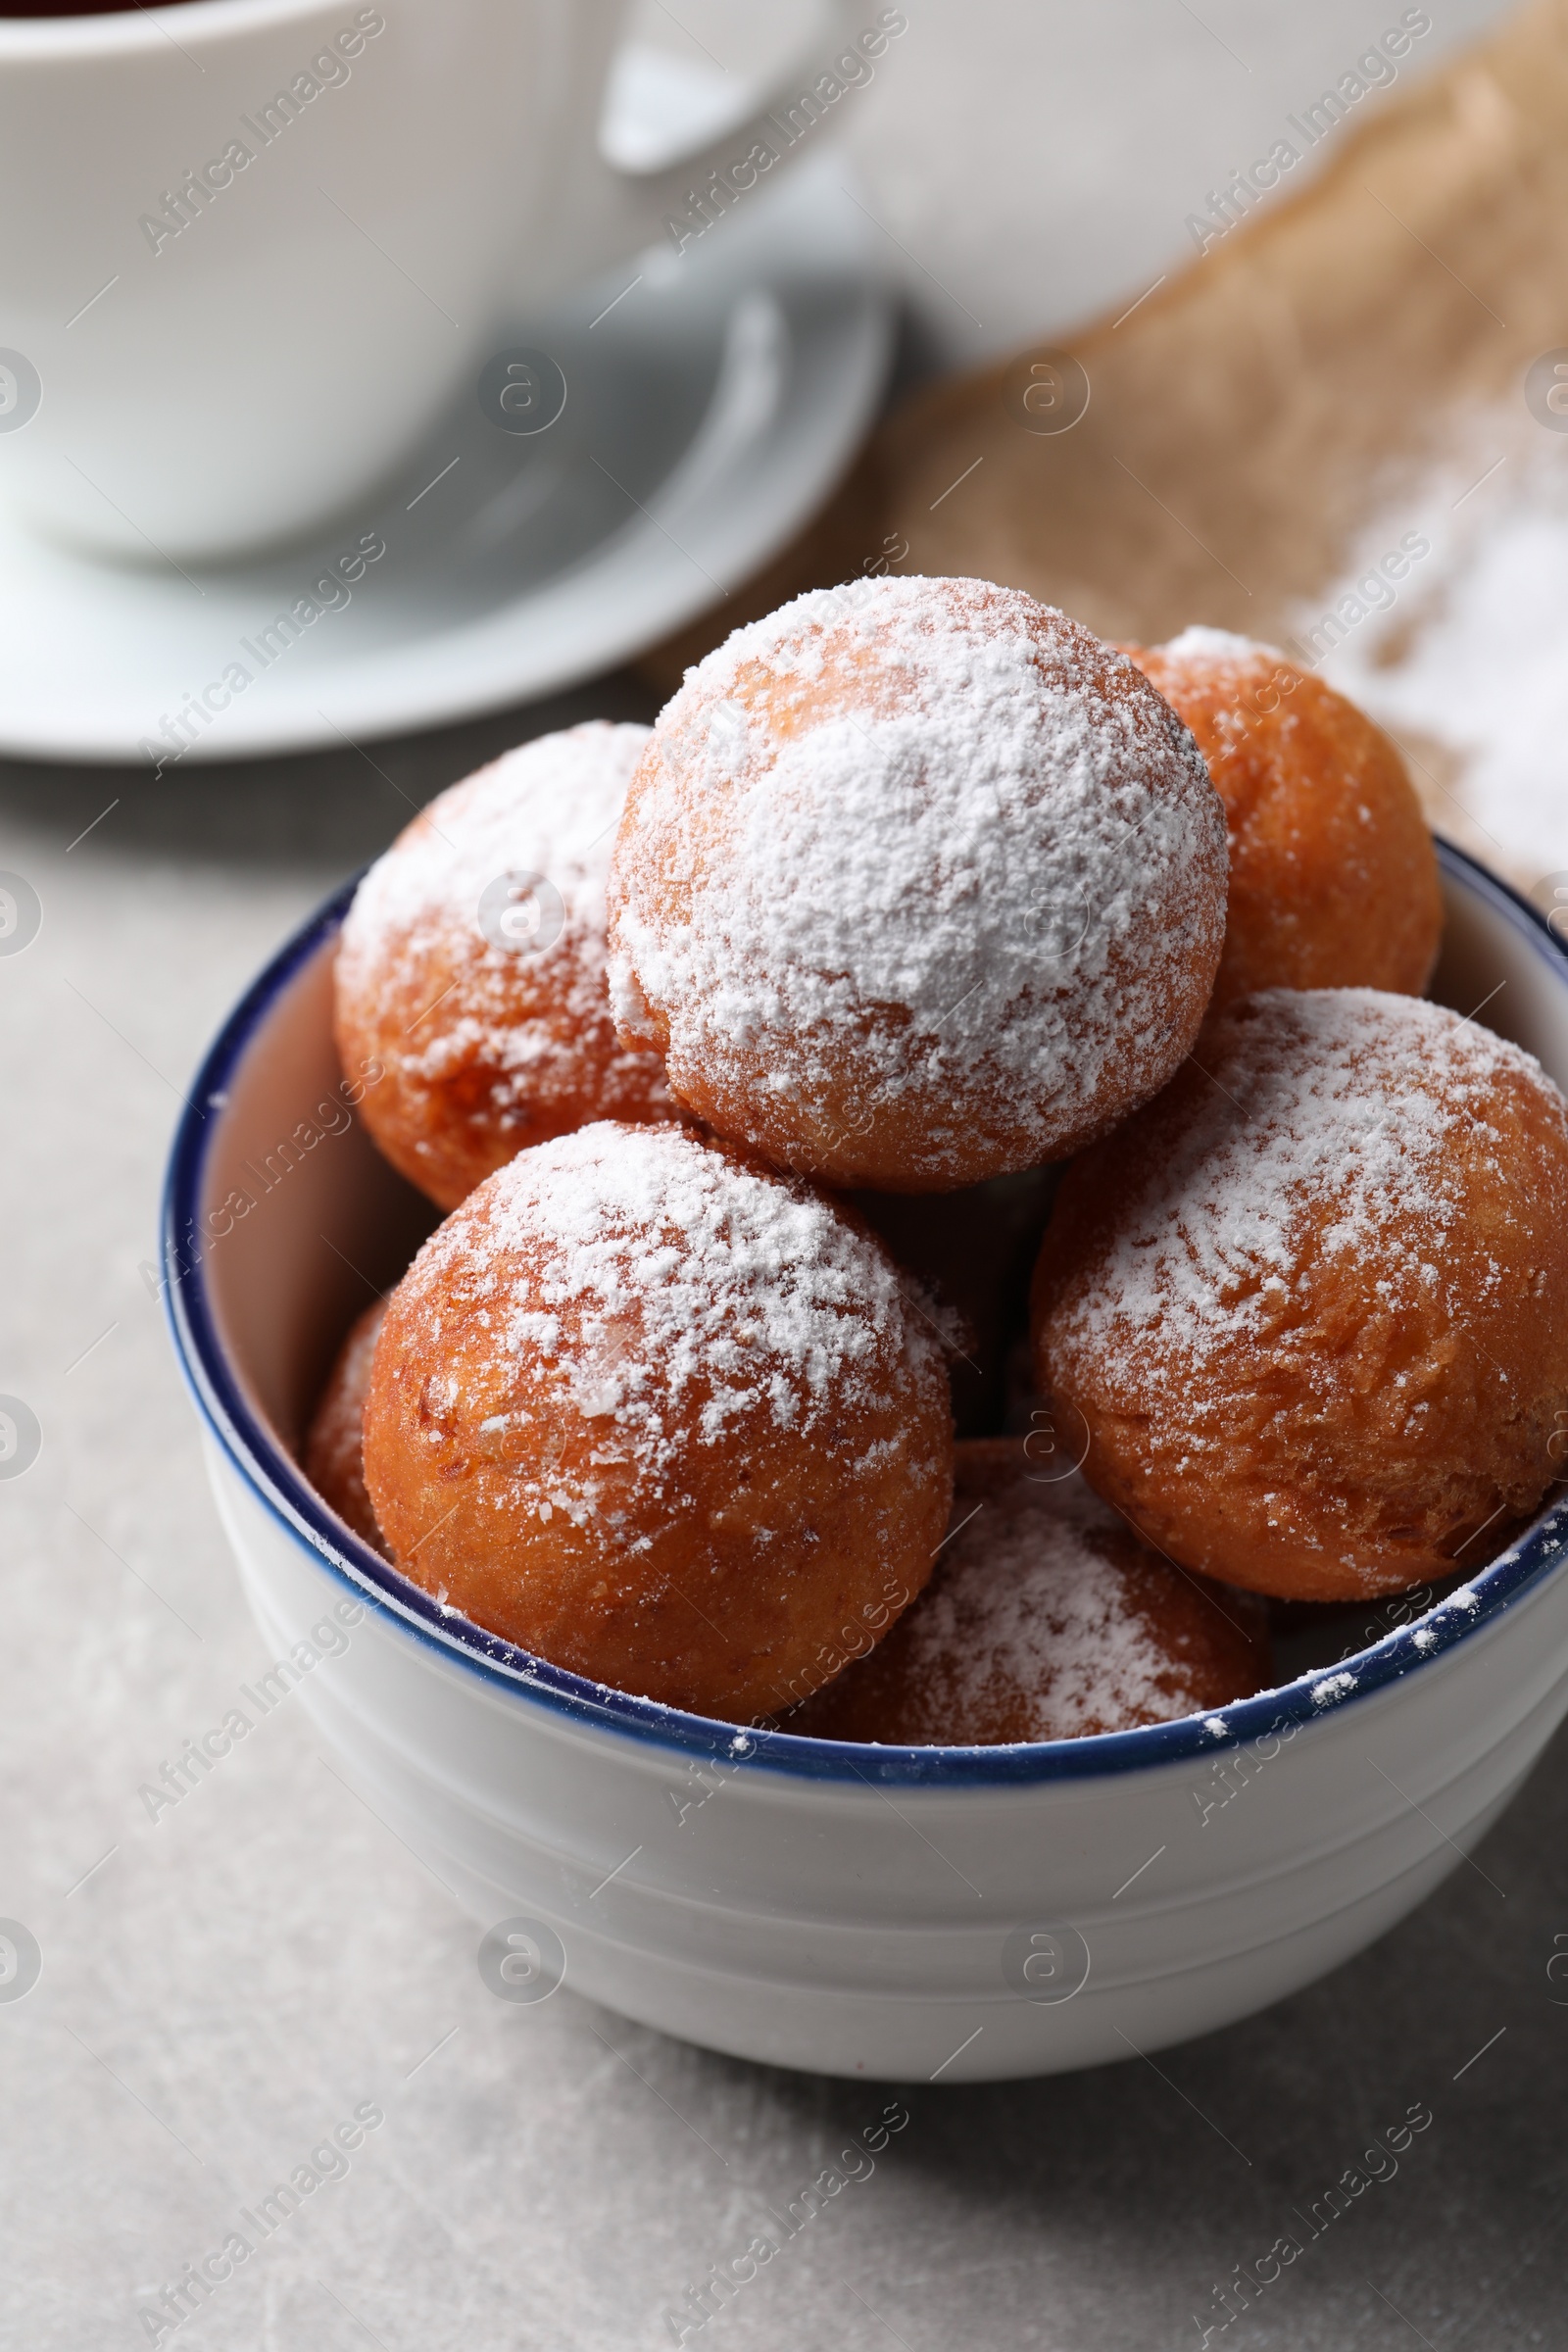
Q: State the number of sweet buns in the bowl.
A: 7